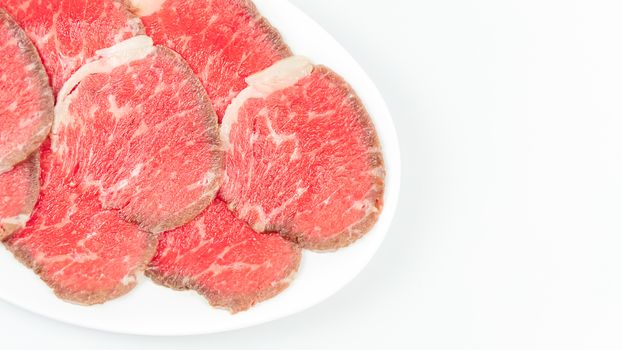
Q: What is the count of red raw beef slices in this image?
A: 8